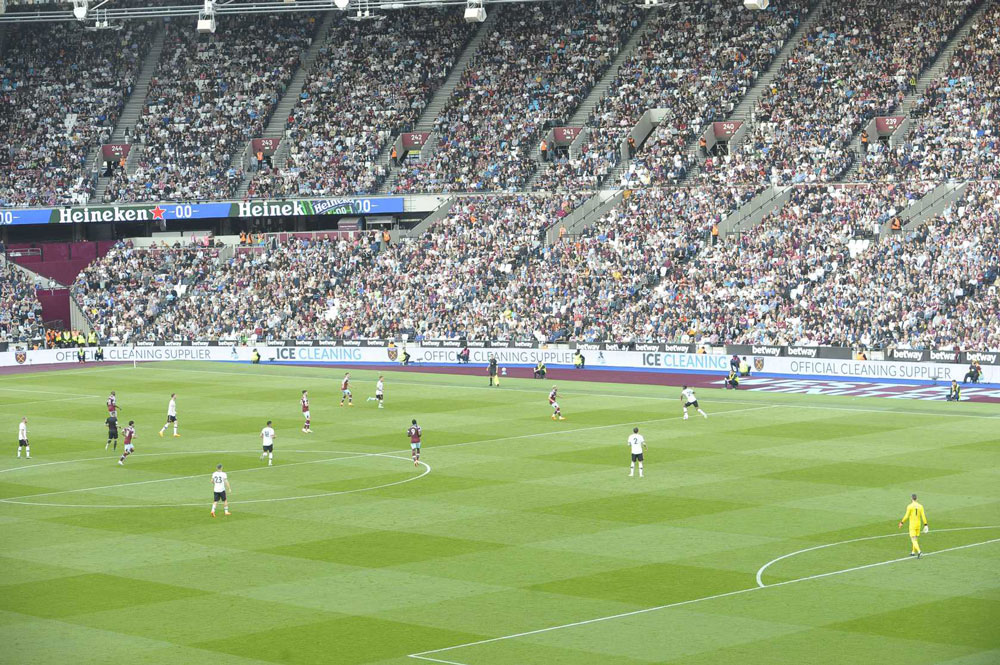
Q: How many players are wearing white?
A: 7